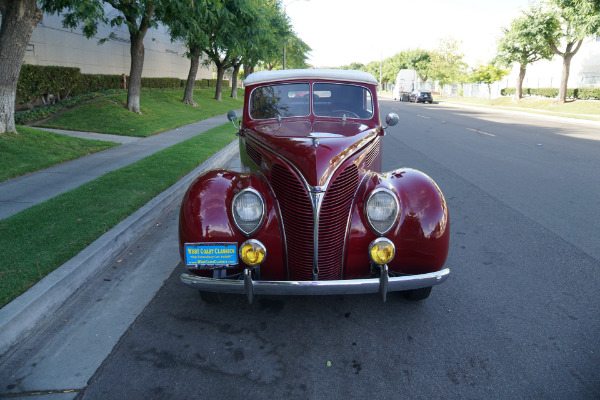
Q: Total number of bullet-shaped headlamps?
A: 2